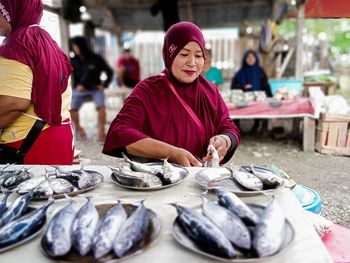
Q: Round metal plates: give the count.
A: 7